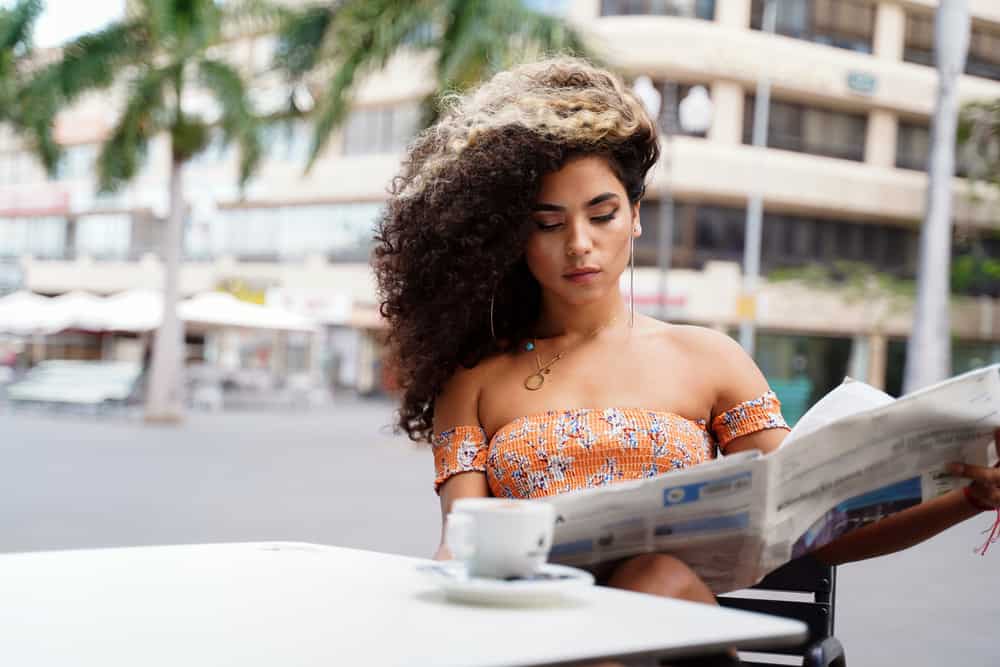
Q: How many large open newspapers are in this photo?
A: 1